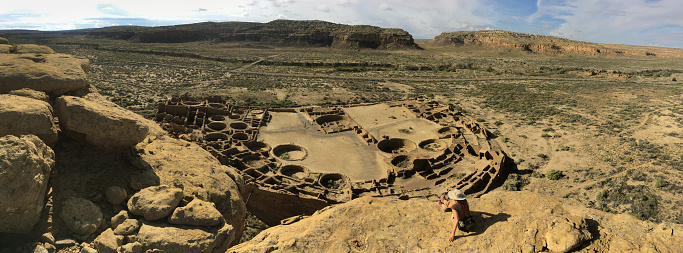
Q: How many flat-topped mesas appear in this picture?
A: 2